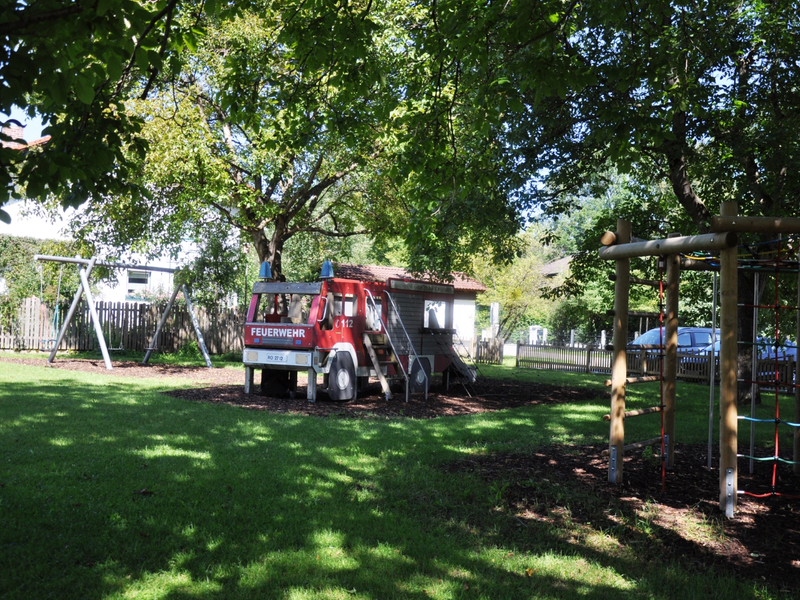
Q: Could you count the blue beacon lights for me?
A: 2